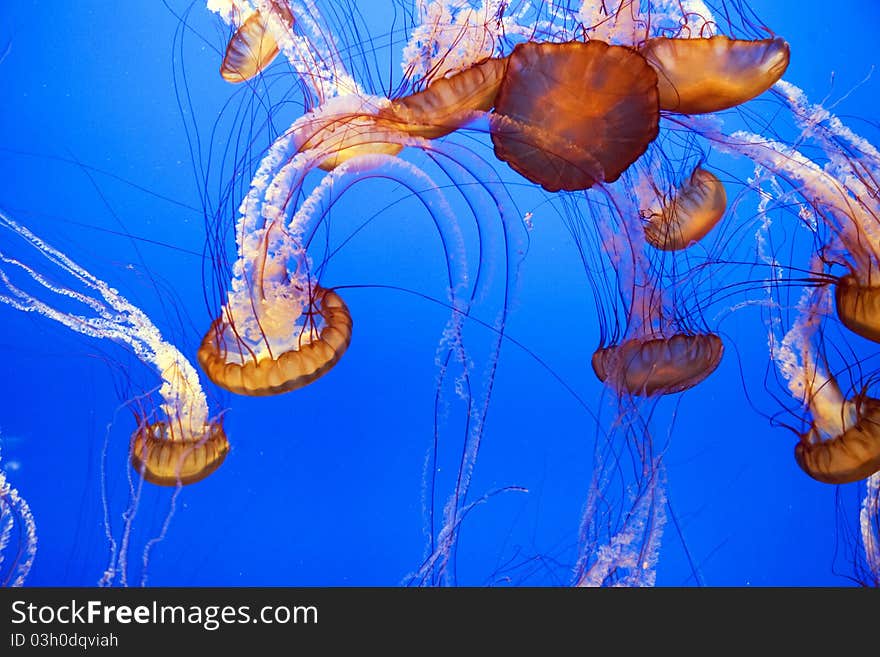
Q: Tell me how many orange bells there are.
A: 11